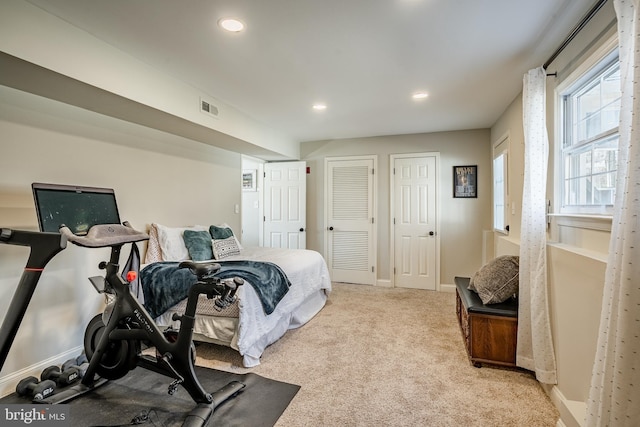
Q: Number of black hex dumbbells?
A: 2